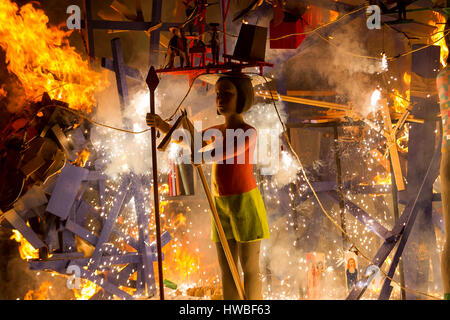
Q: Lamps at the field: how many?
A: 0